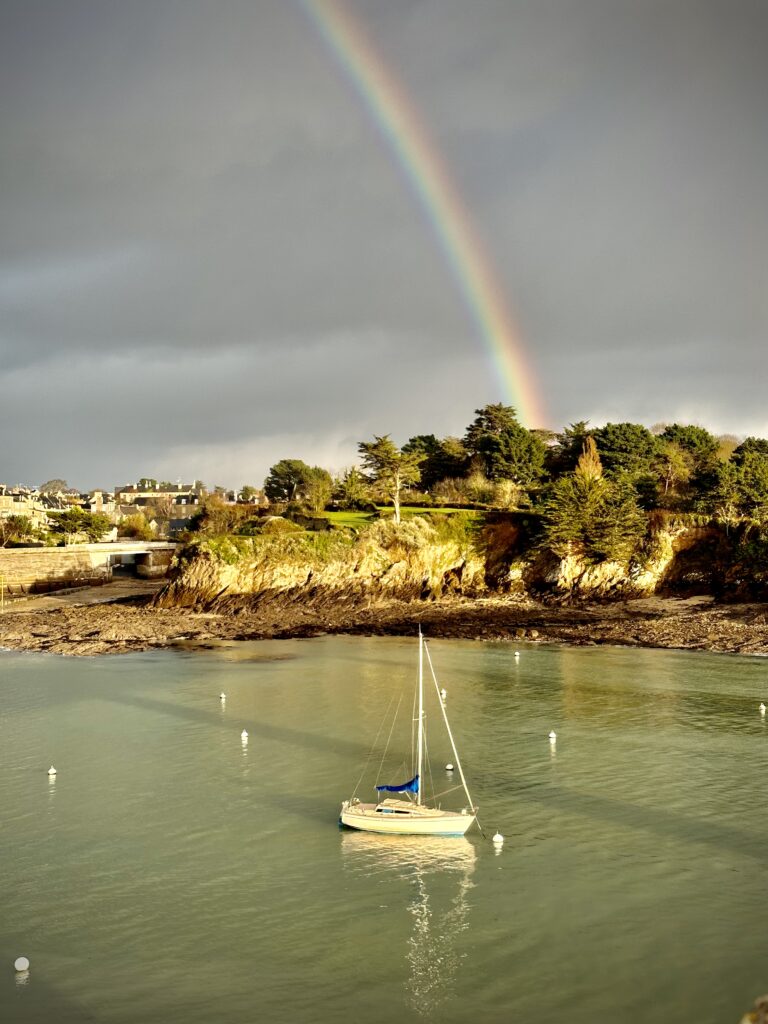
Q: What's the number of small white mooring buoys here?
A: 10